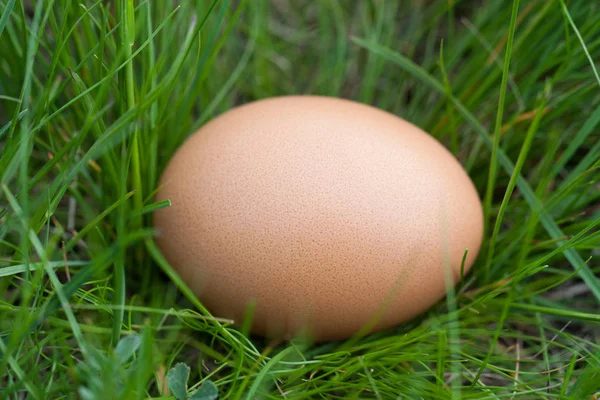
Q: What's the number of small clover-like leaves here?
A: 3